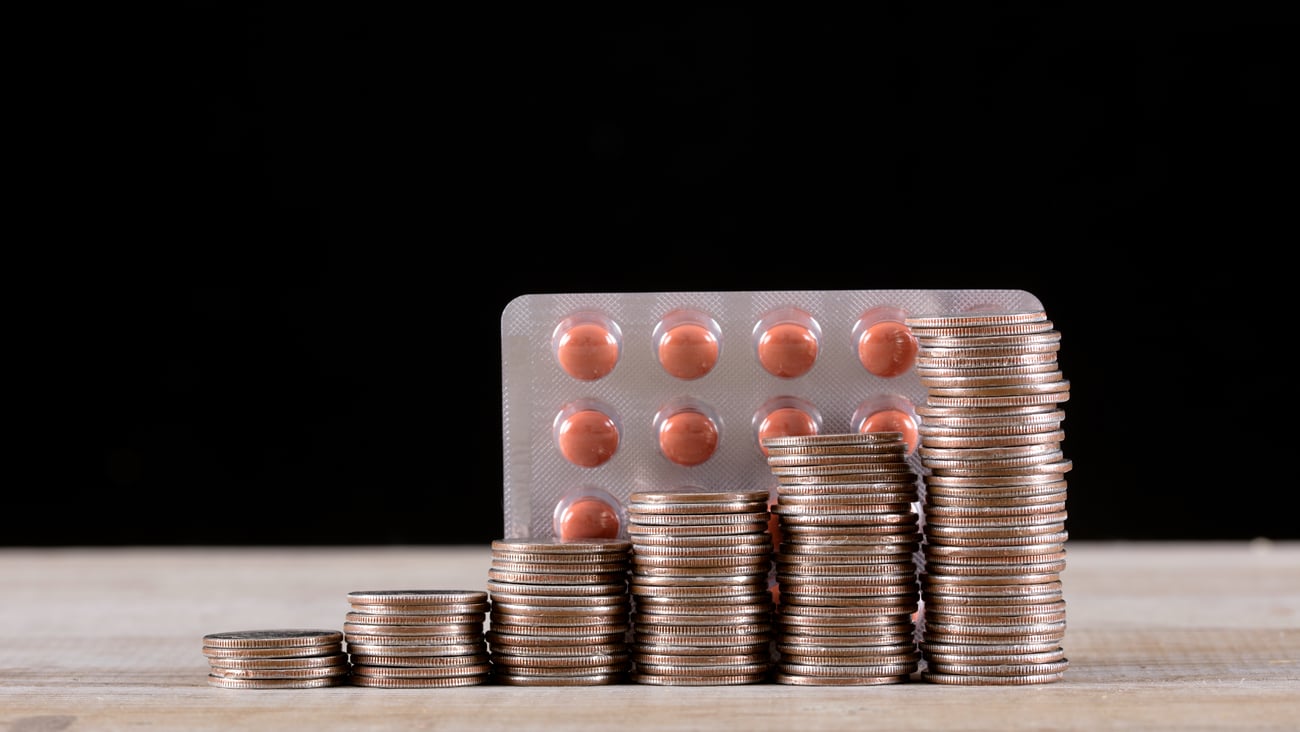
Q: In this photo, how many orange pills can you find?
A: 9